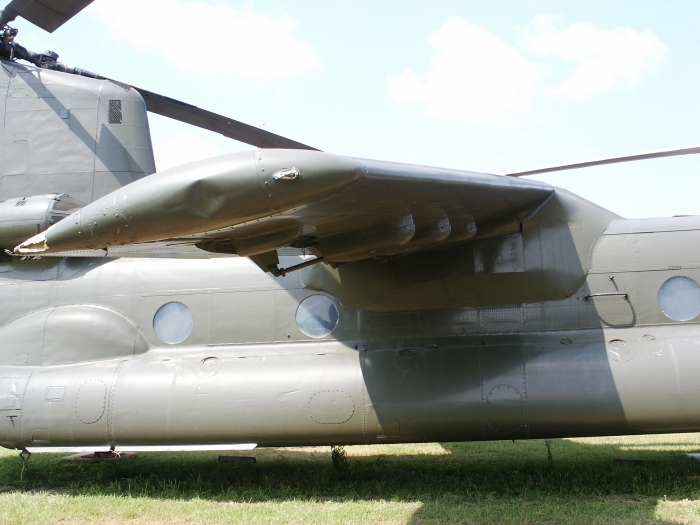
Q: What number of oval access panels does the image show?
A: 3